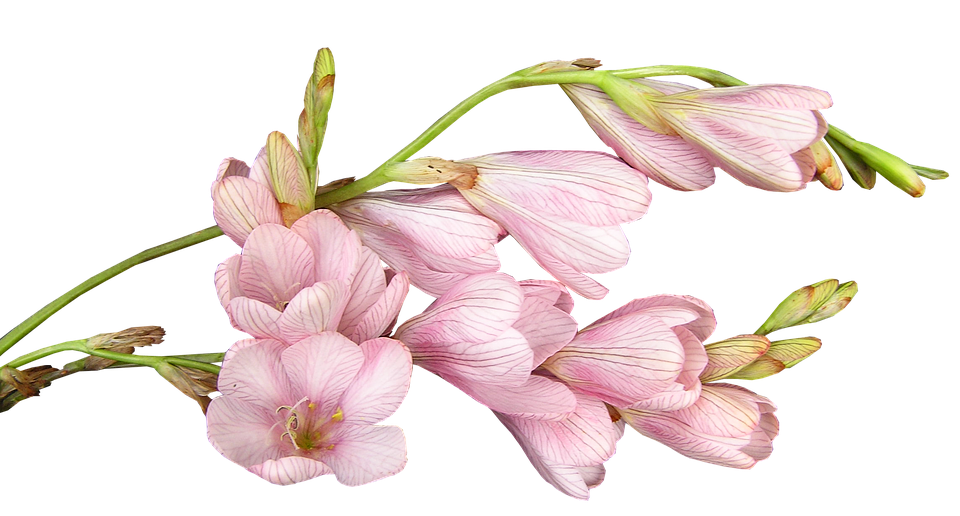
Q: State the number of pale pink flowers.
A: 11